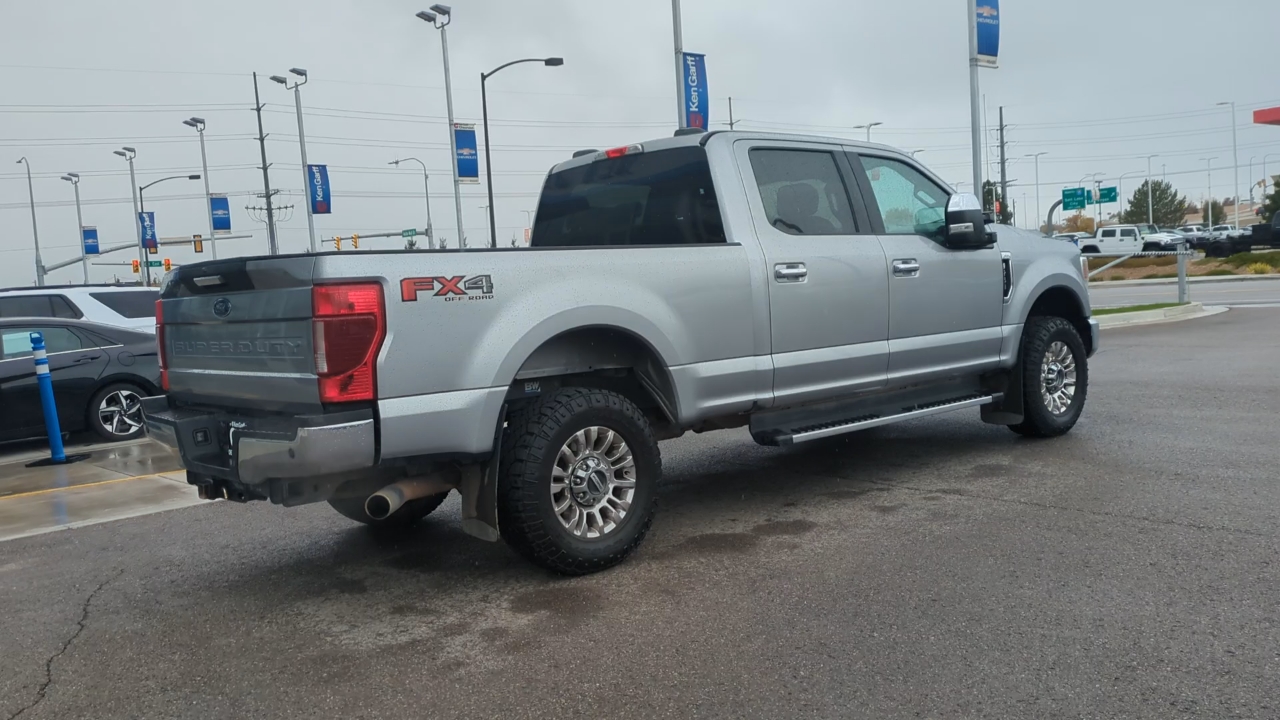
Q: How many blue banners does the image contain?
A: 7